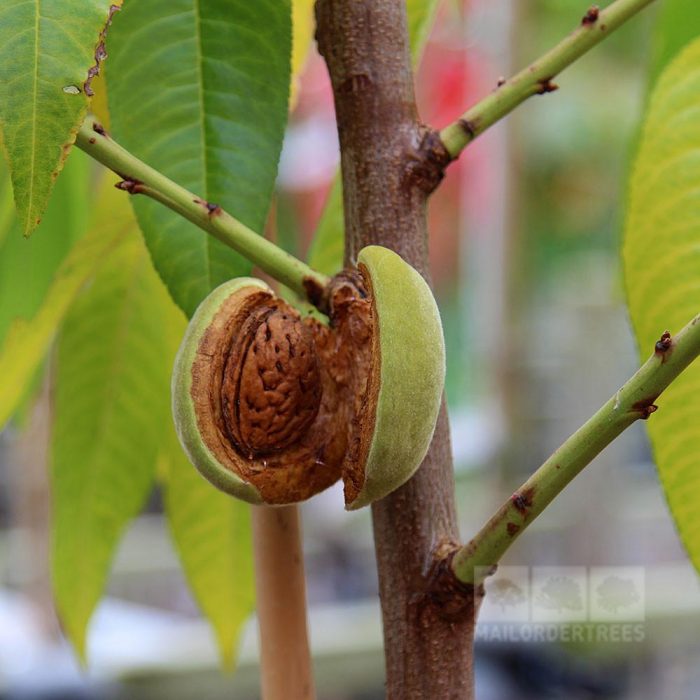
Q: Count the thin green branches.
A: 3